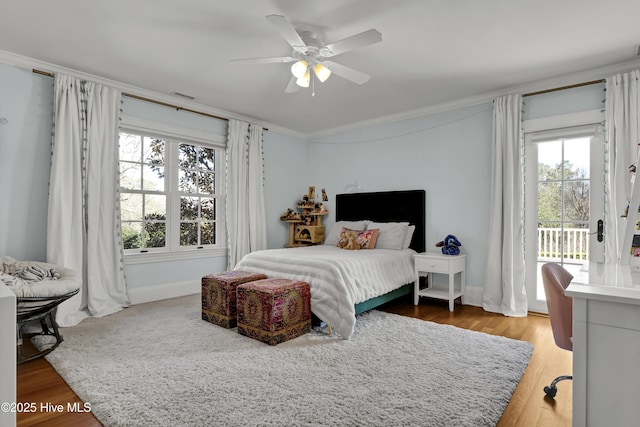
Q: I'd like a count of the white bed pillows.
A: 3